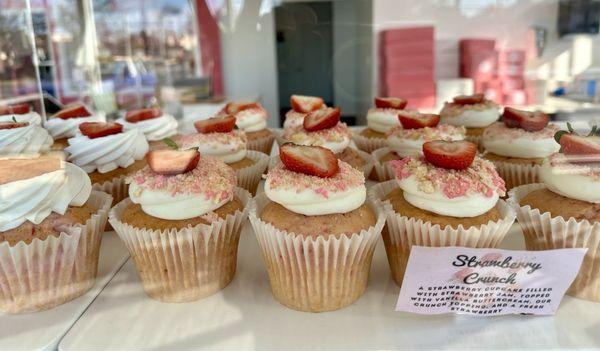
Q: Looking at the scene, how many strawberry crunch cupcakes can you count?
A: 12